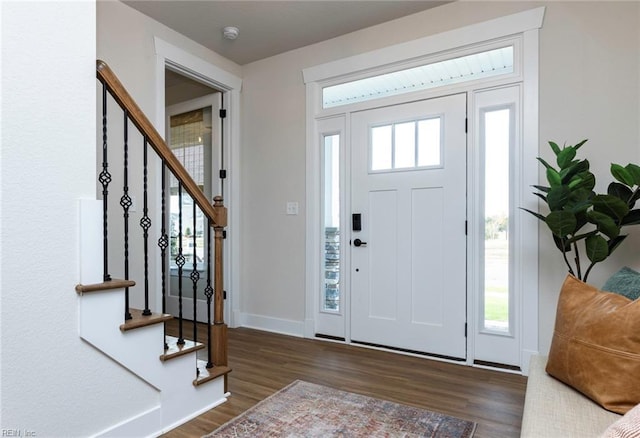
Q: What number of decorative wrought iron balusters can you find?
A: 7